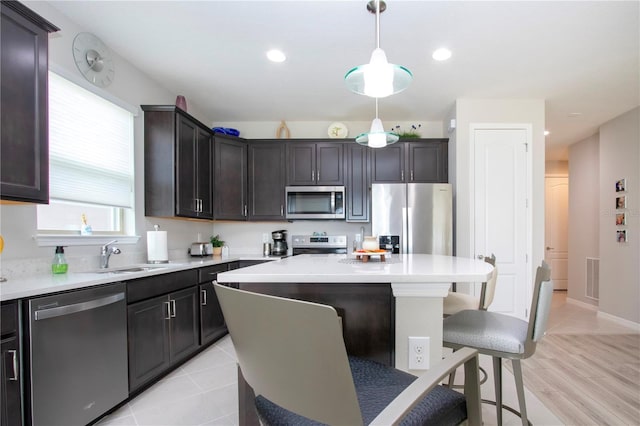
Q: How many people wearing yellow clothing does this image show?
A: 0